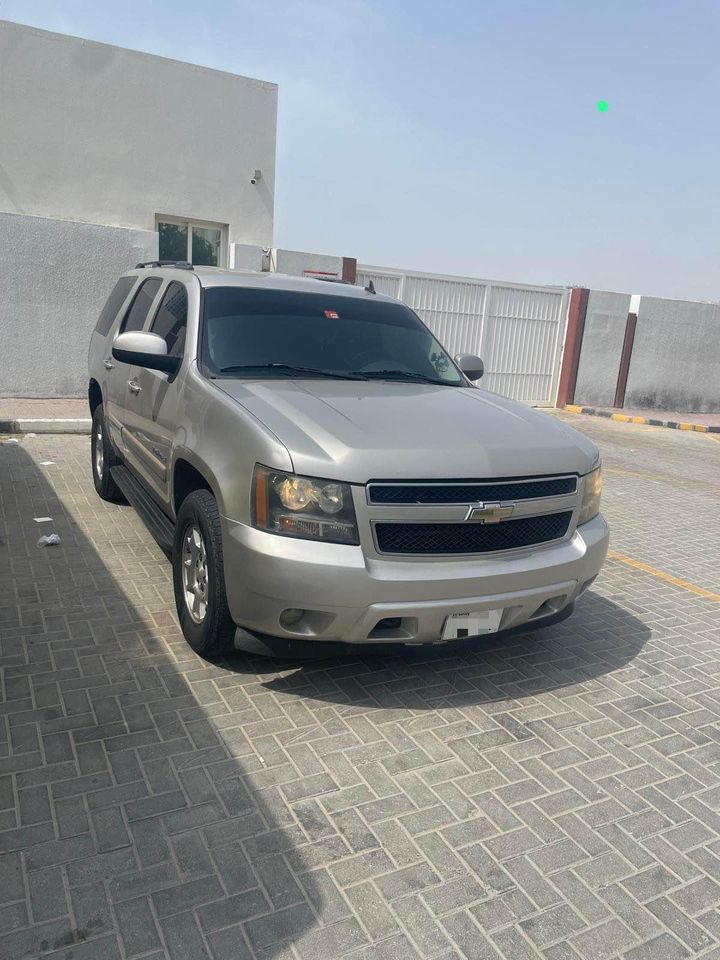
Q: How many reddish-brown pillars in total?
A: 3